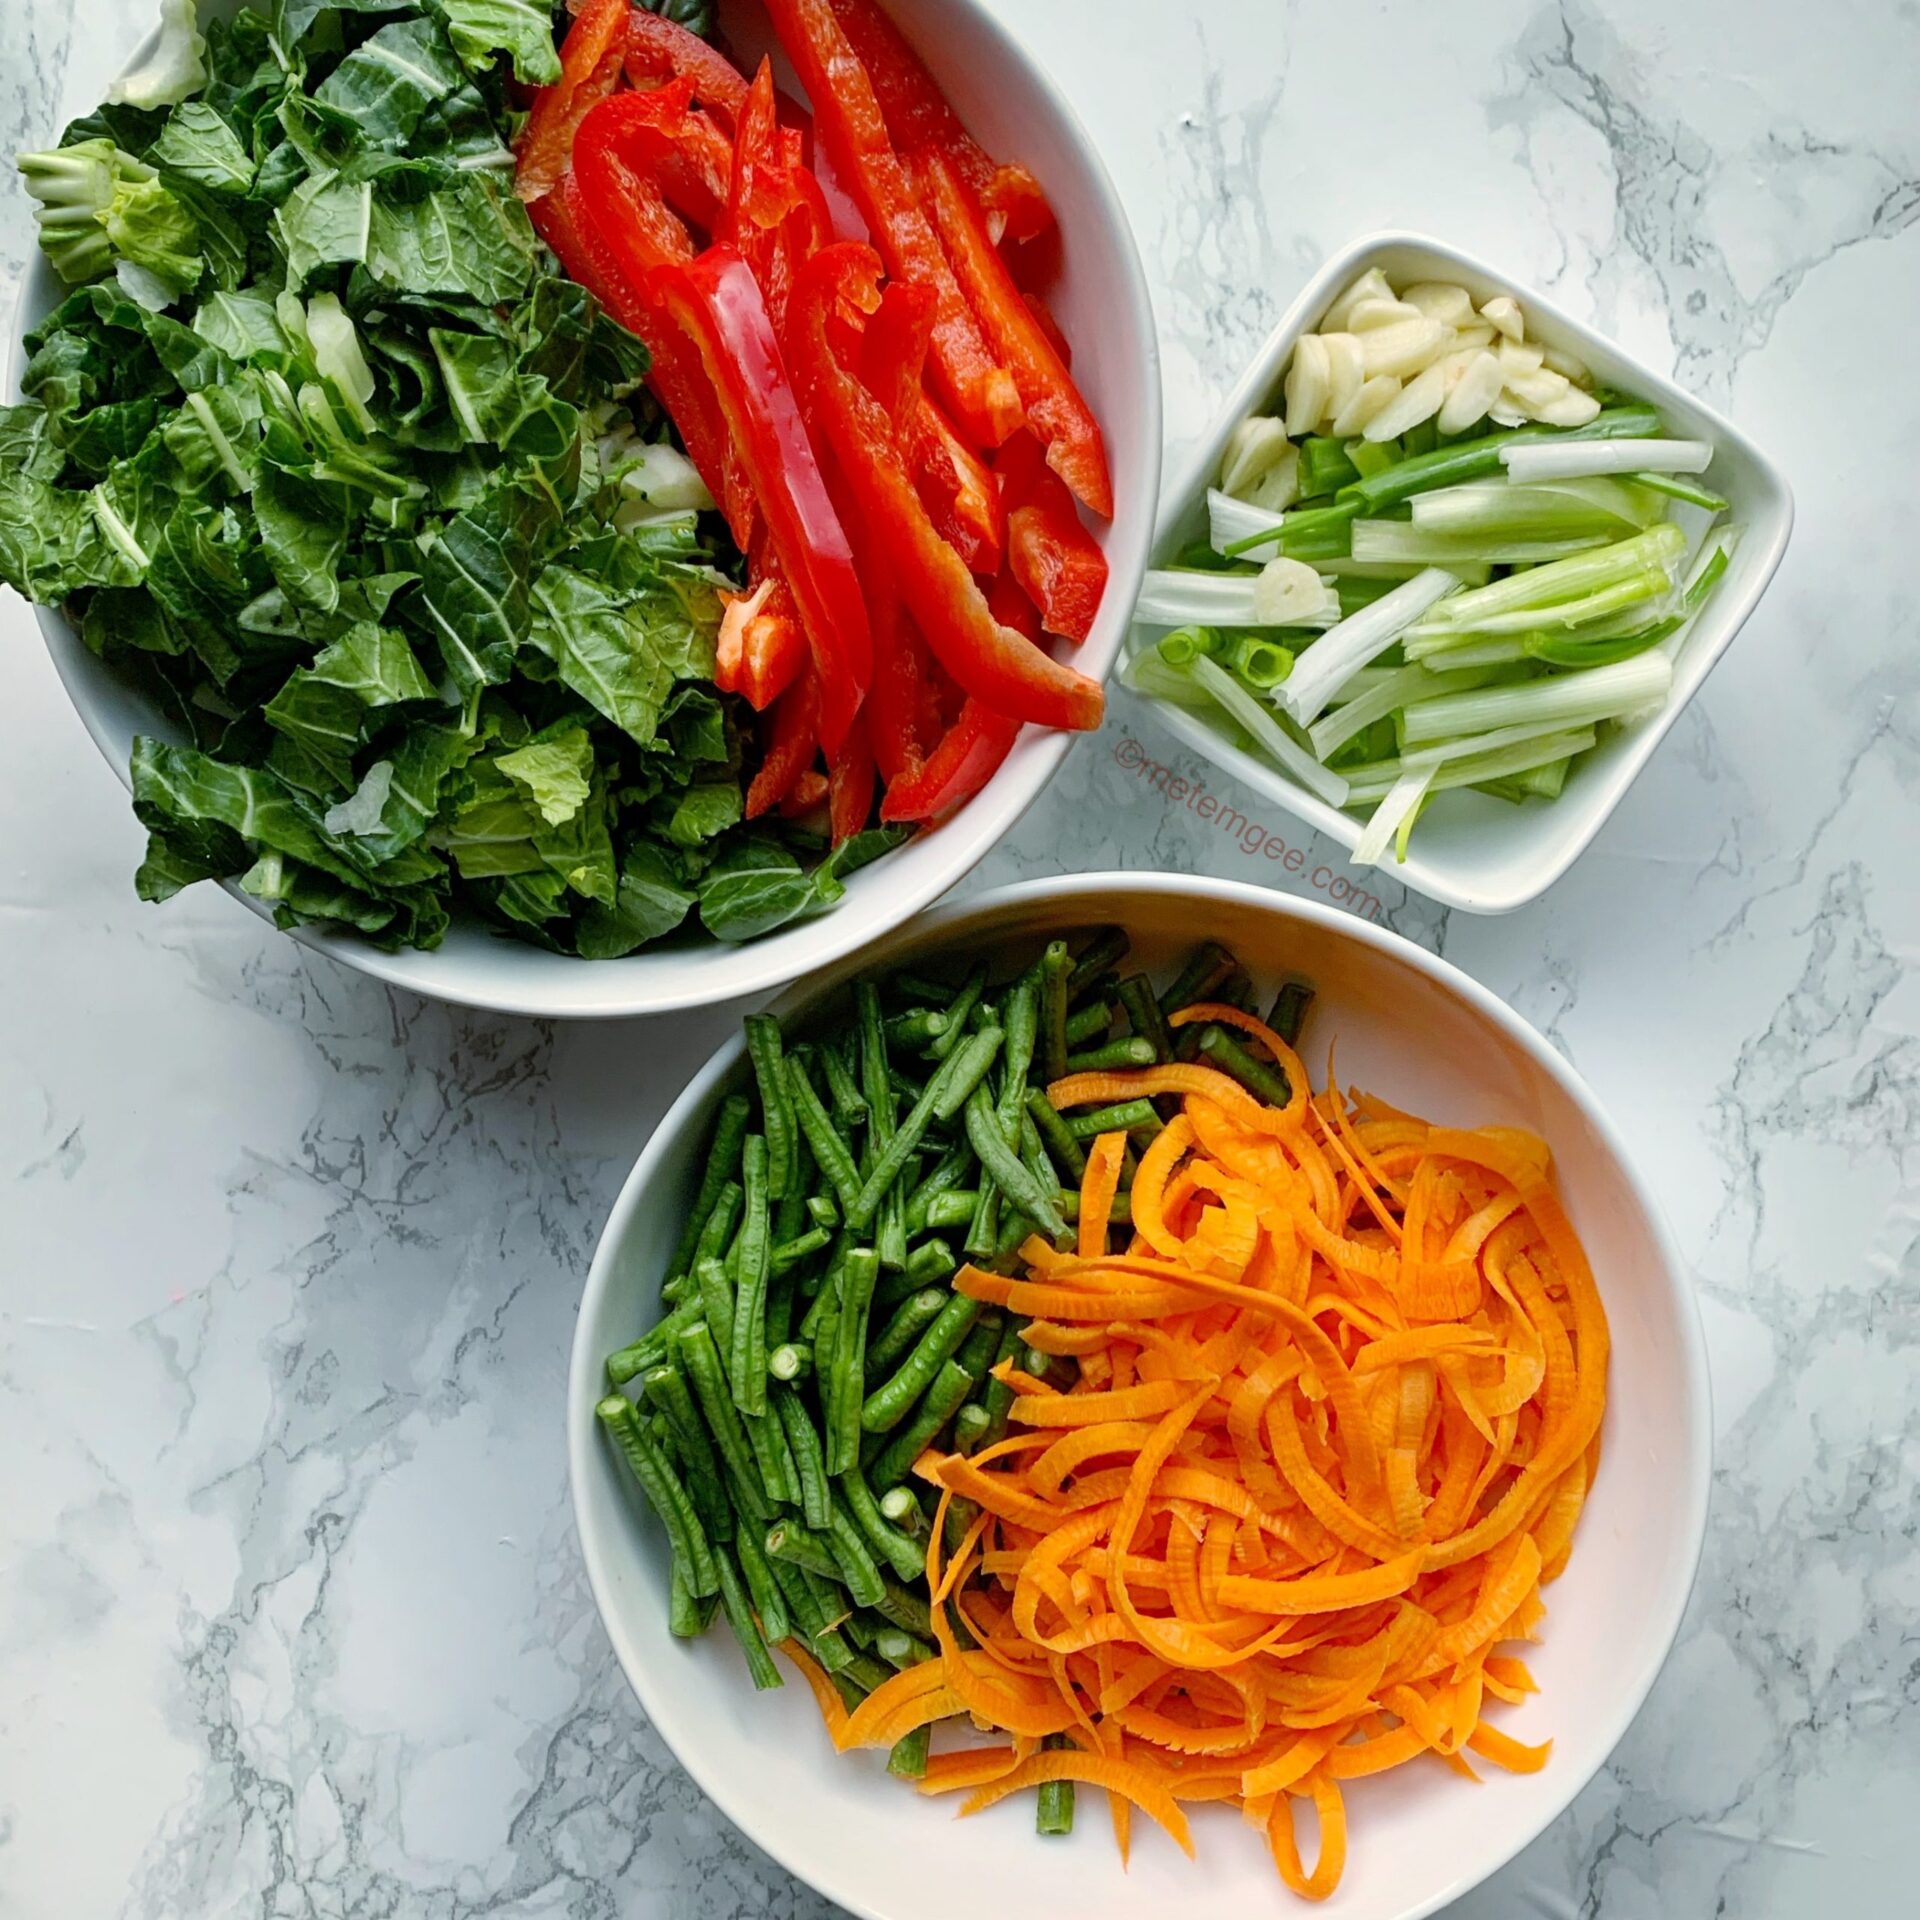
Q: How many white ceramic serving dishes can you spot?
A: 3